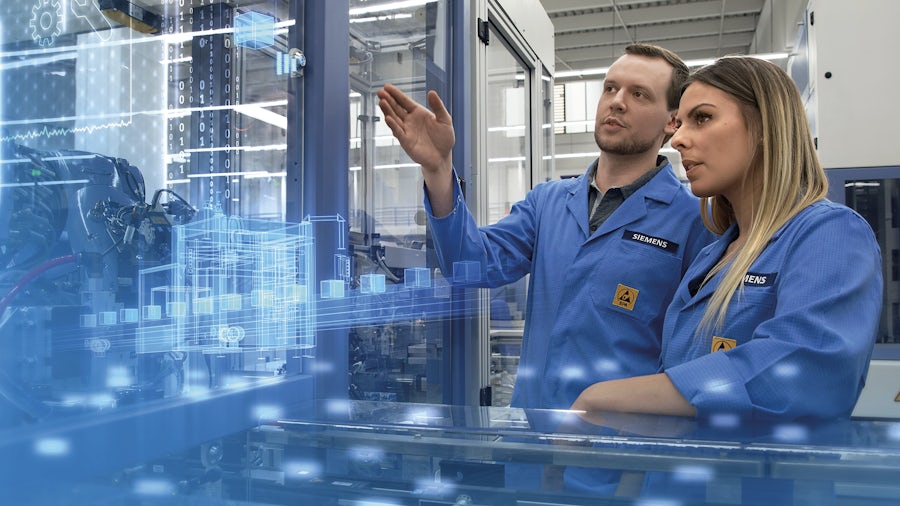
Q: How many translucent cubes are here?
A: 14